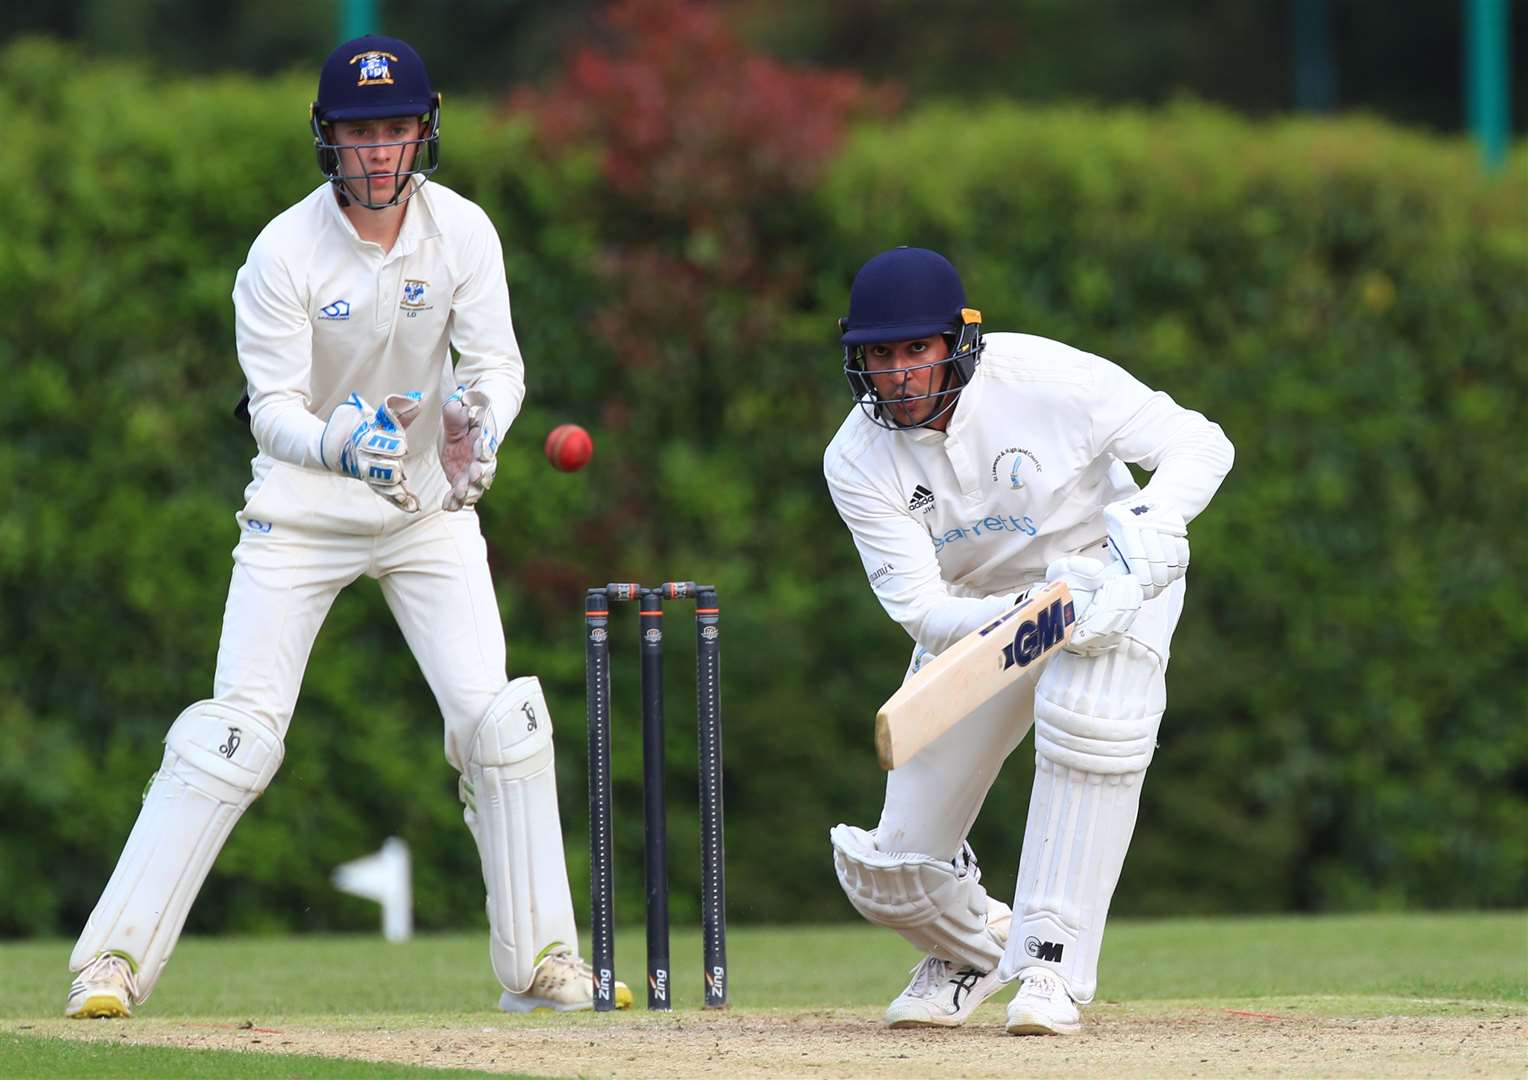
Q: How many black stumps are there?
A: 3